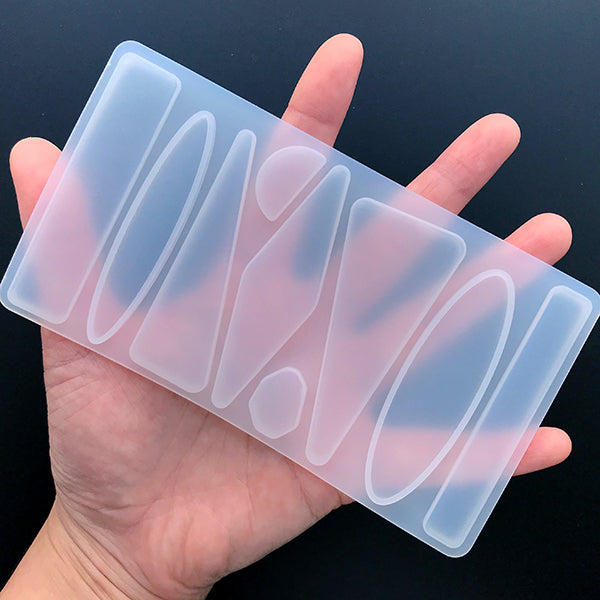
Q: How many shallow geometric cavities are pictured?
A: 9